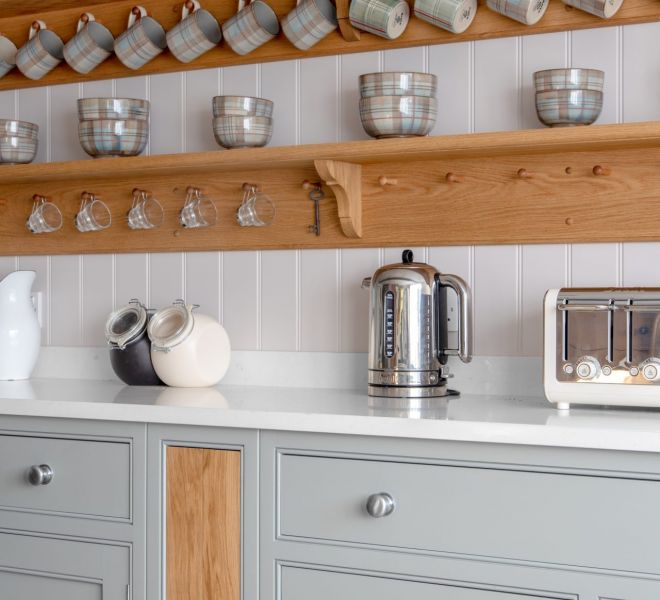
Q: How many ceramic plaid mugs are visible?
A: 11